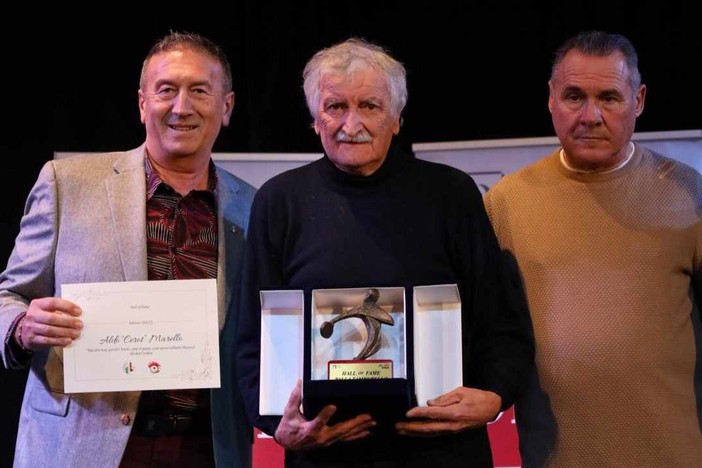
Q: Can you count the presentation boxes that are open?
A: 1